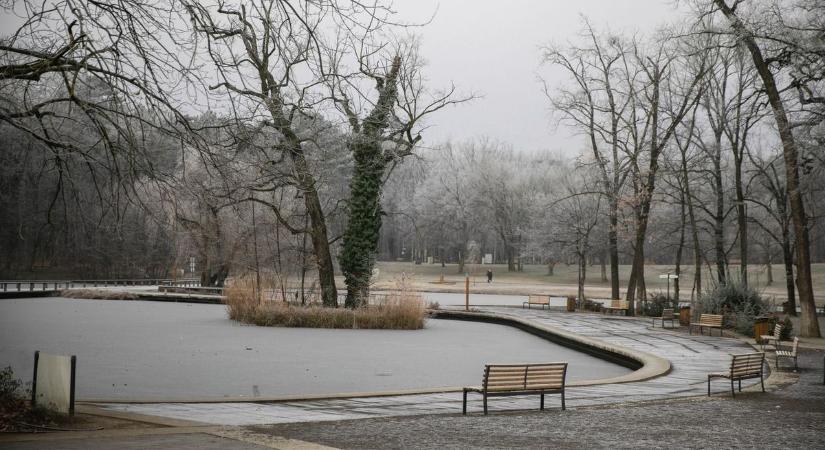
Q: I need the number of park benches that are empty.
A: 8